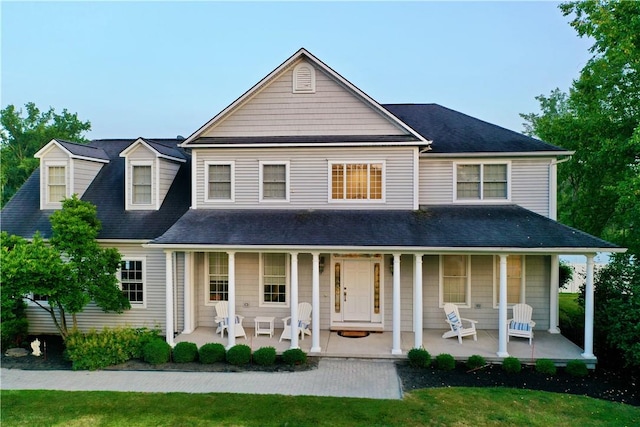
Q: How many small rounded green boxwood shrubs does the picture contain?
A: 12